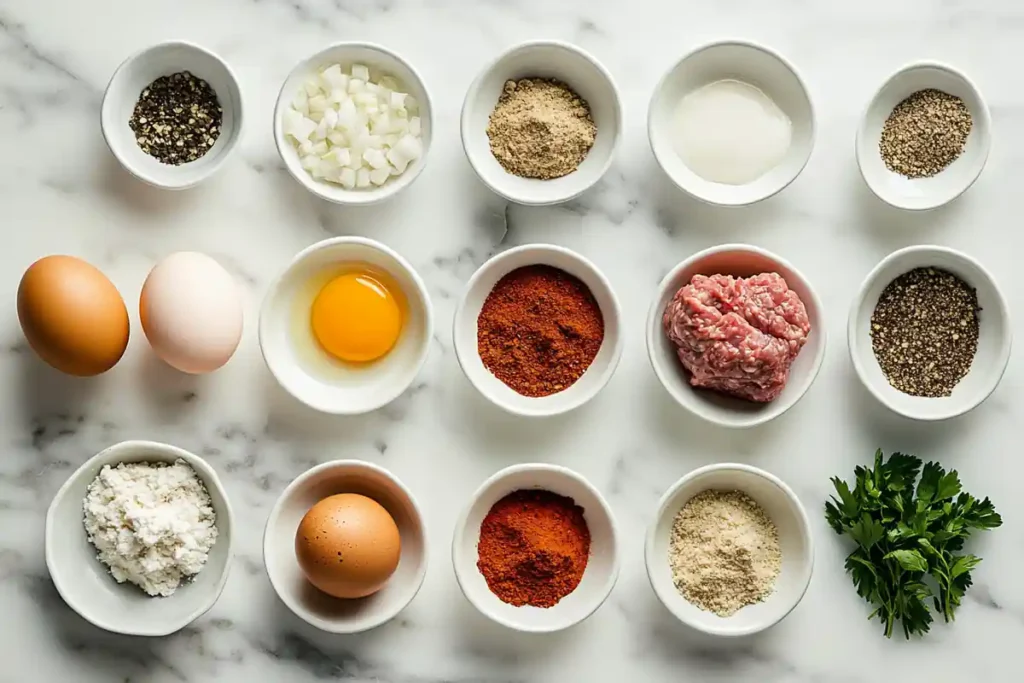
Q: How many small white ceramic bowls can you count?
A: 13